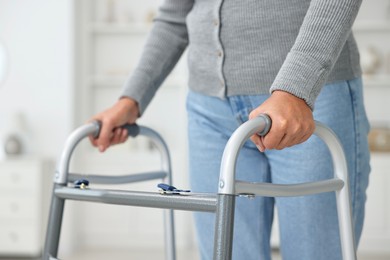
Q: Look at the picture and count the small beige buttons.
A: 3